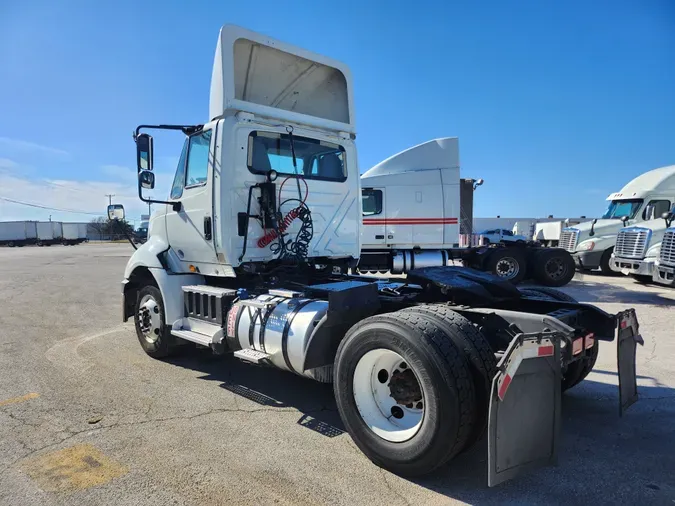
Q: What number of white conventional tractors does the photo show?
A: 5